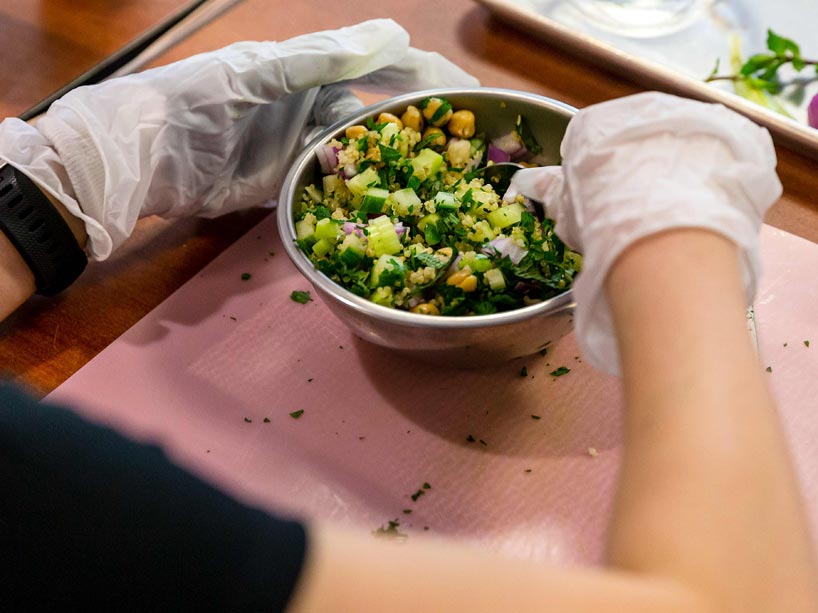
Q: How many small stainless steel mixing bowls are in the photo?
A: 1